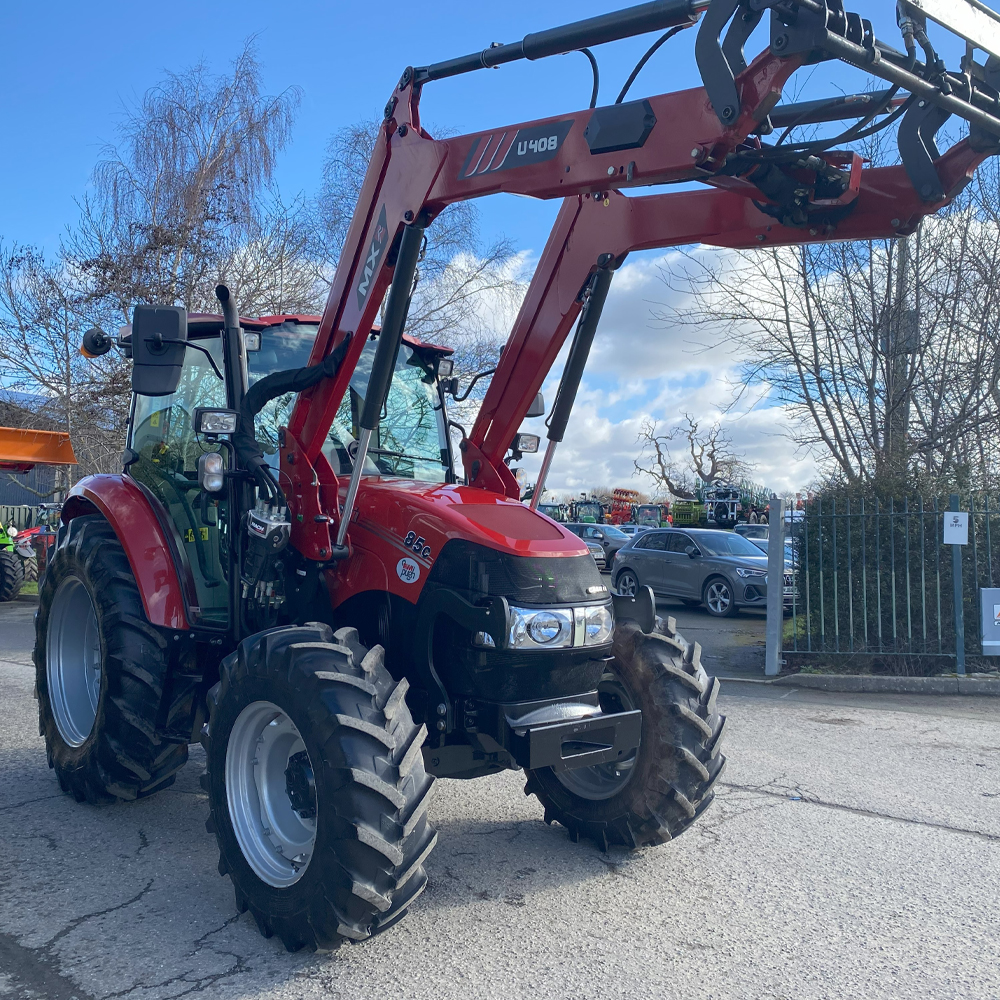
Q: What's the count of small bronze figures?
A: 0